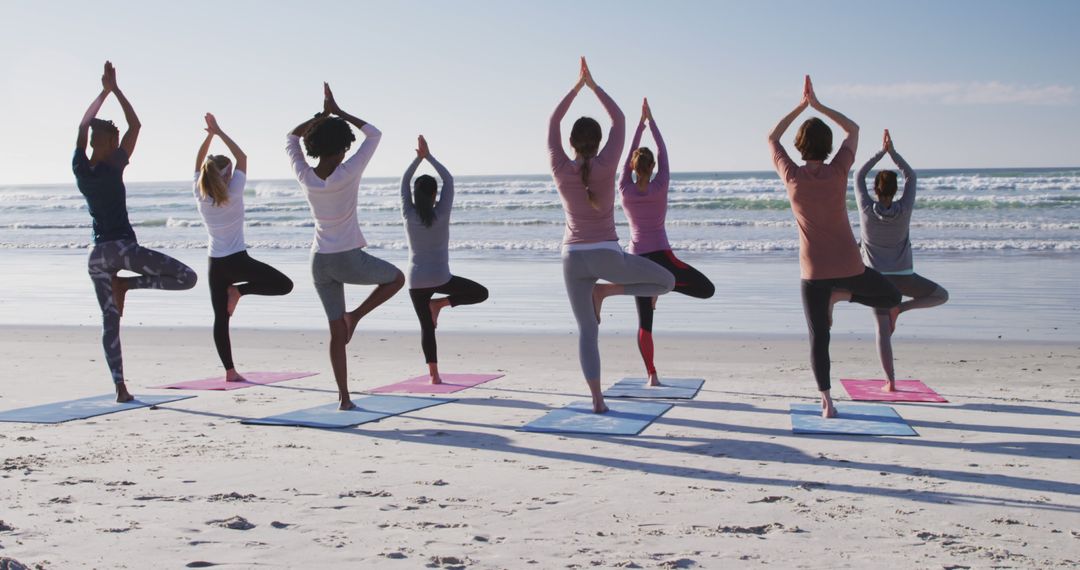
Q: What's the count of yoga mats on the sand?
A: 8